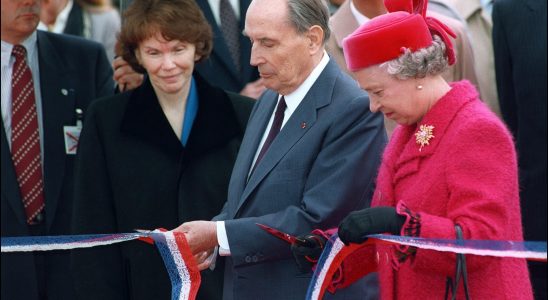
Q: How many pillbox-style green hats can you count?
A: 0